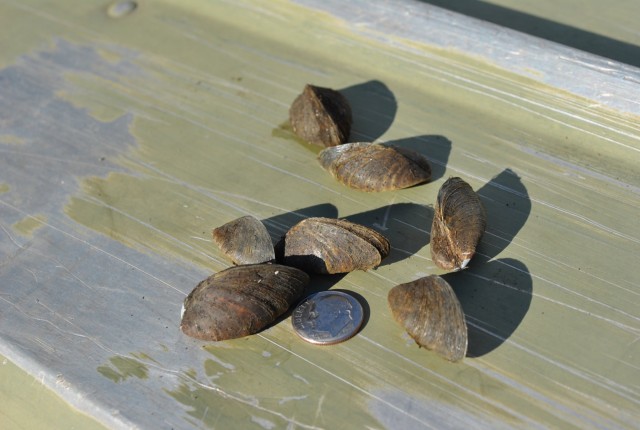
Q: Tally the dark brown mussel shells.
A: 7